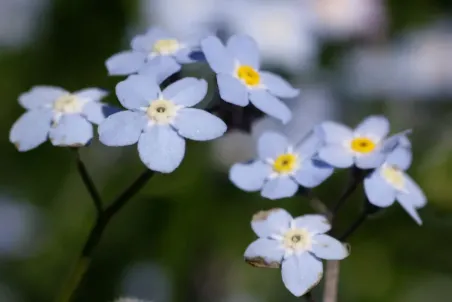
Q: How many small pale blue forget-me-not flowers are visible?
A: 8